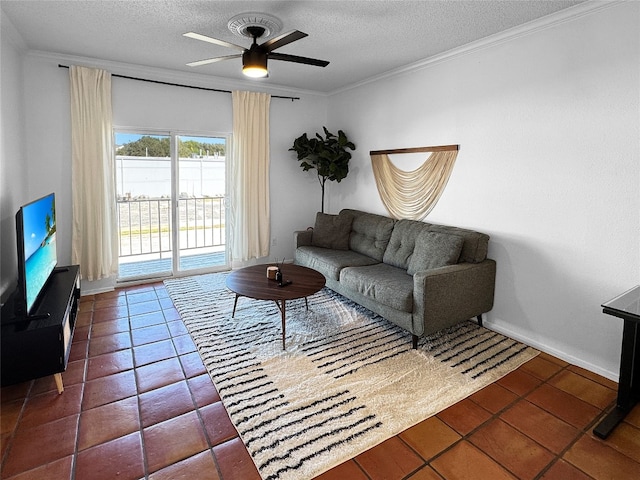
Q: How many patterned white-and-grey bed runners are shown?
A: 0